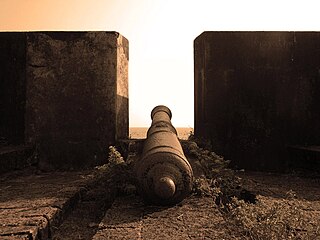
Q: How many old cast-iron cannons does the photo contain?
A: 1